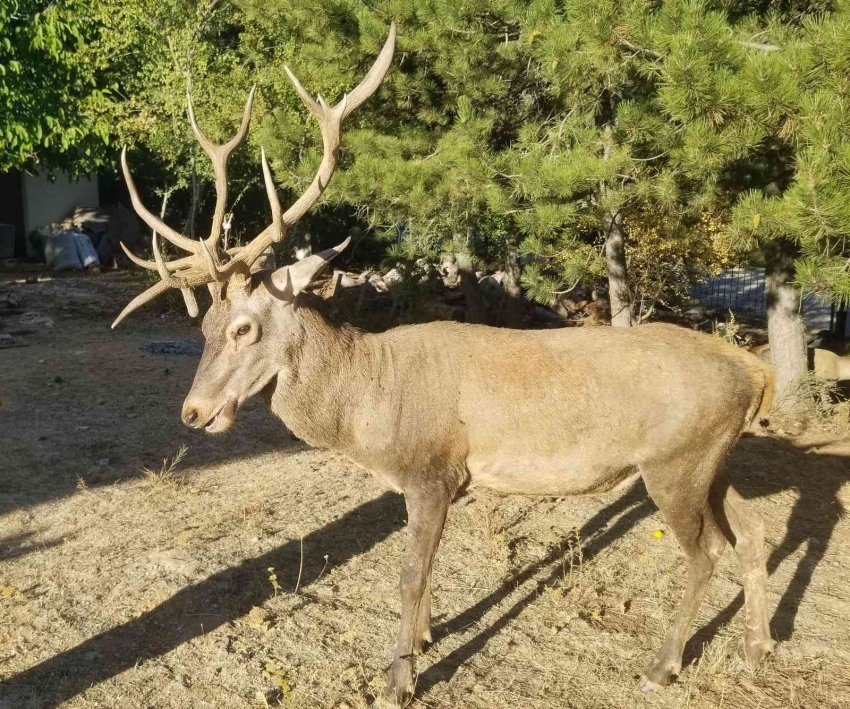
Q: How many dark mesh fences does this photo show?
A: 1